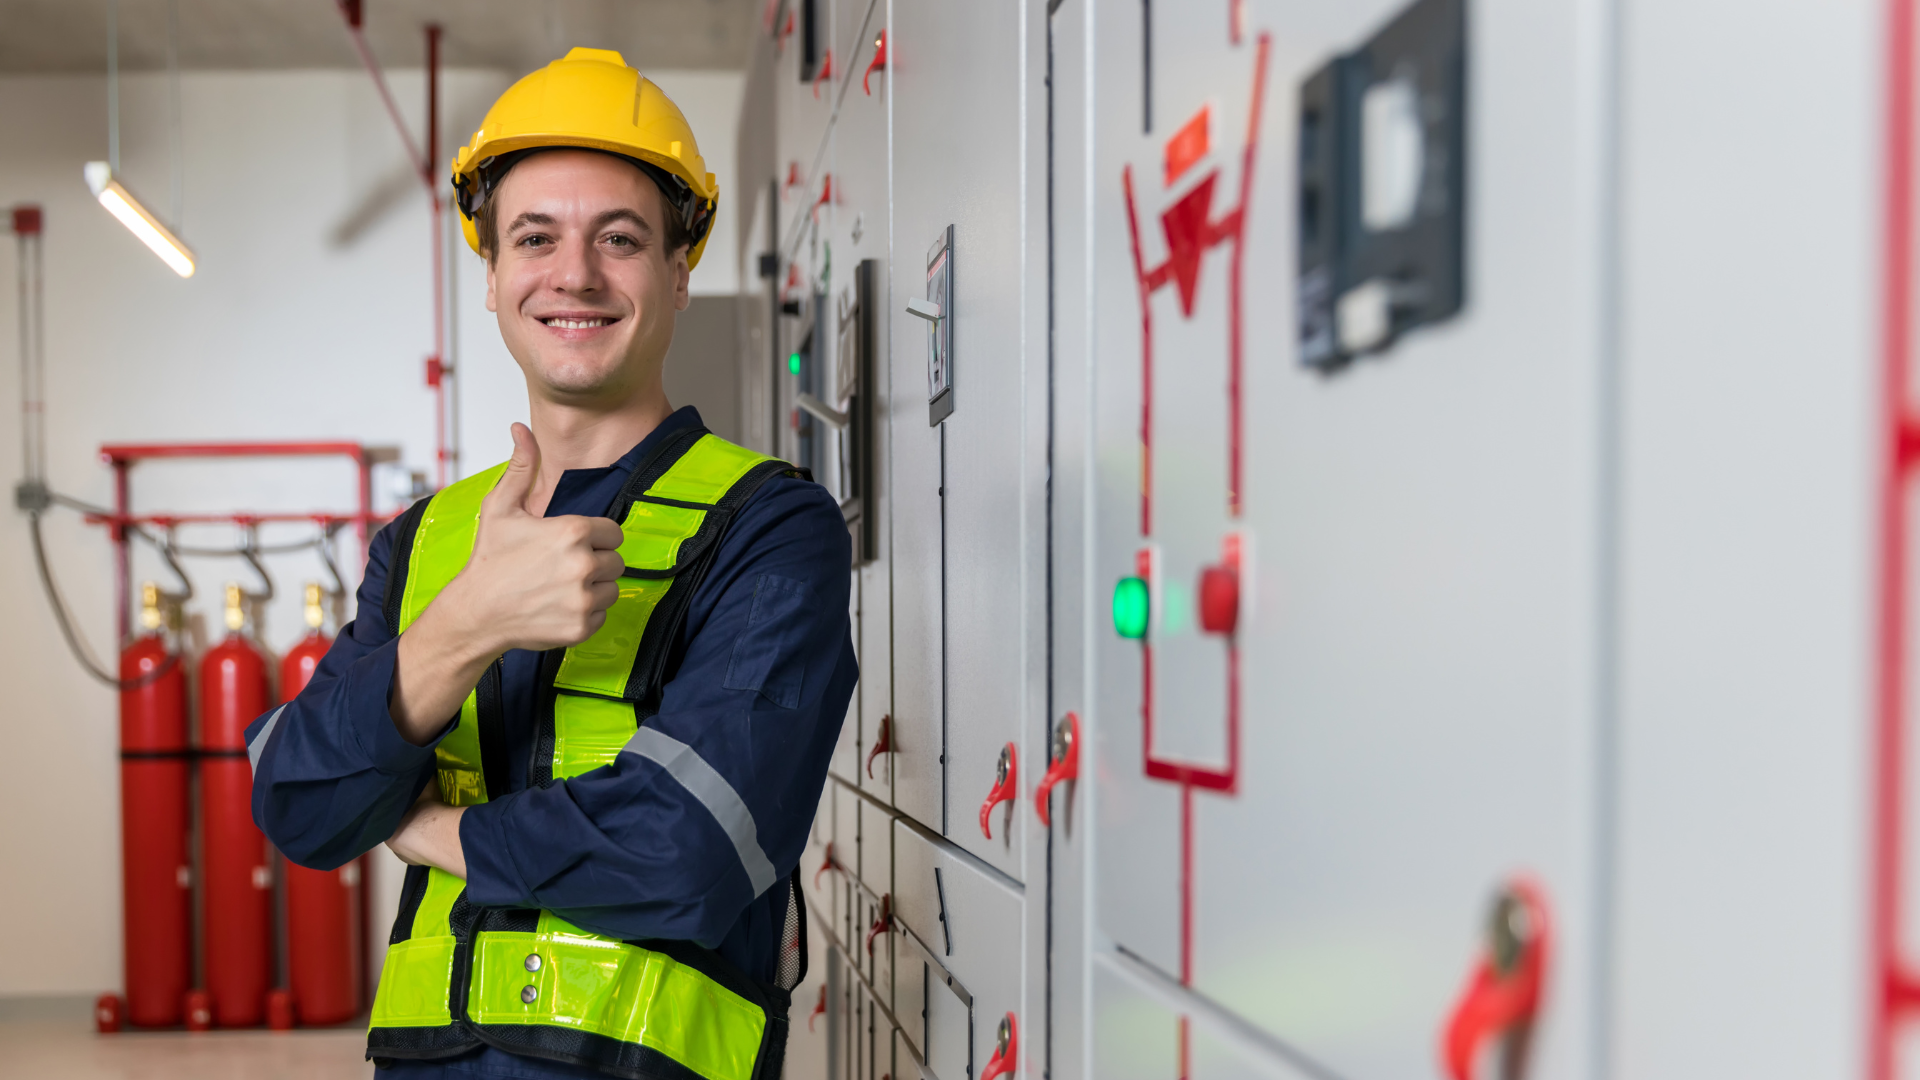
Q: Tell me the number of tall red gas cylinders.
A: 3